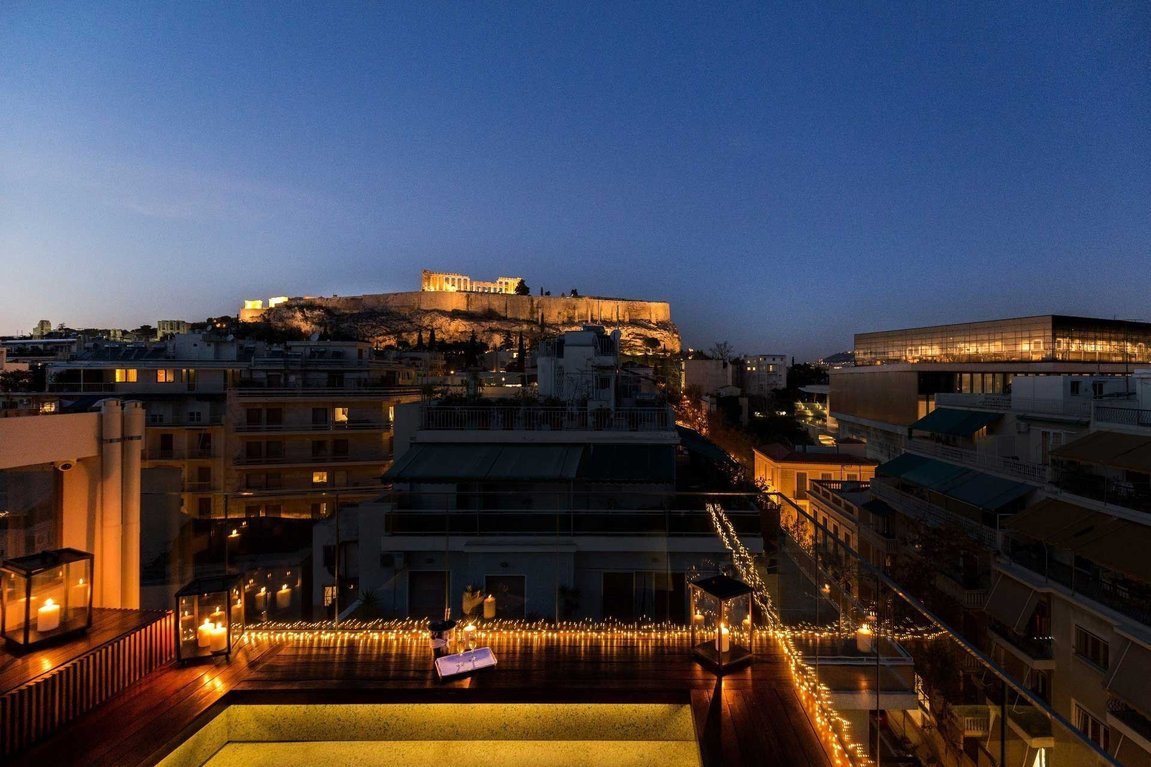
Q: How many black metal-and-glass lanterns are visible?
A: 3